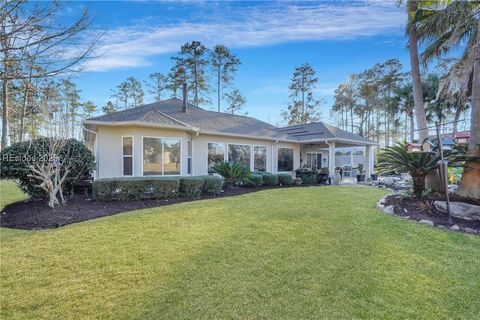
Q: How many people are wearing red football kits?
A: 0